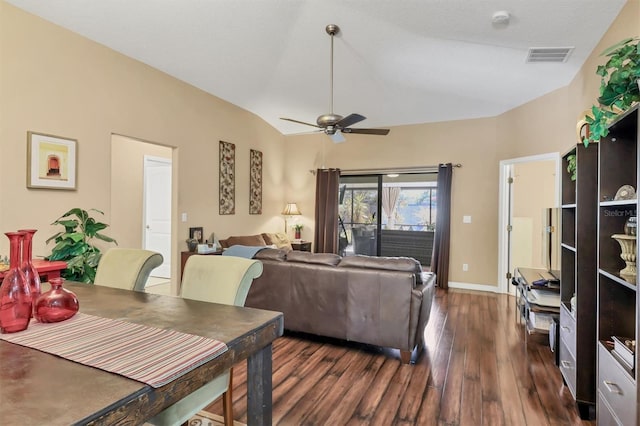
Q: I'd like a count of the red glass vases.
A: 3